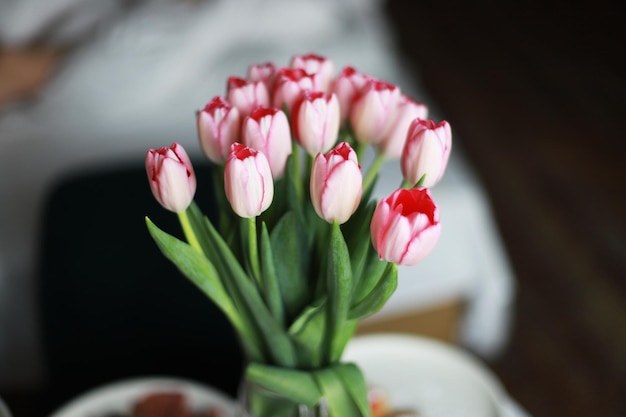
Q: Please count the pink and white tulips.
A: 15